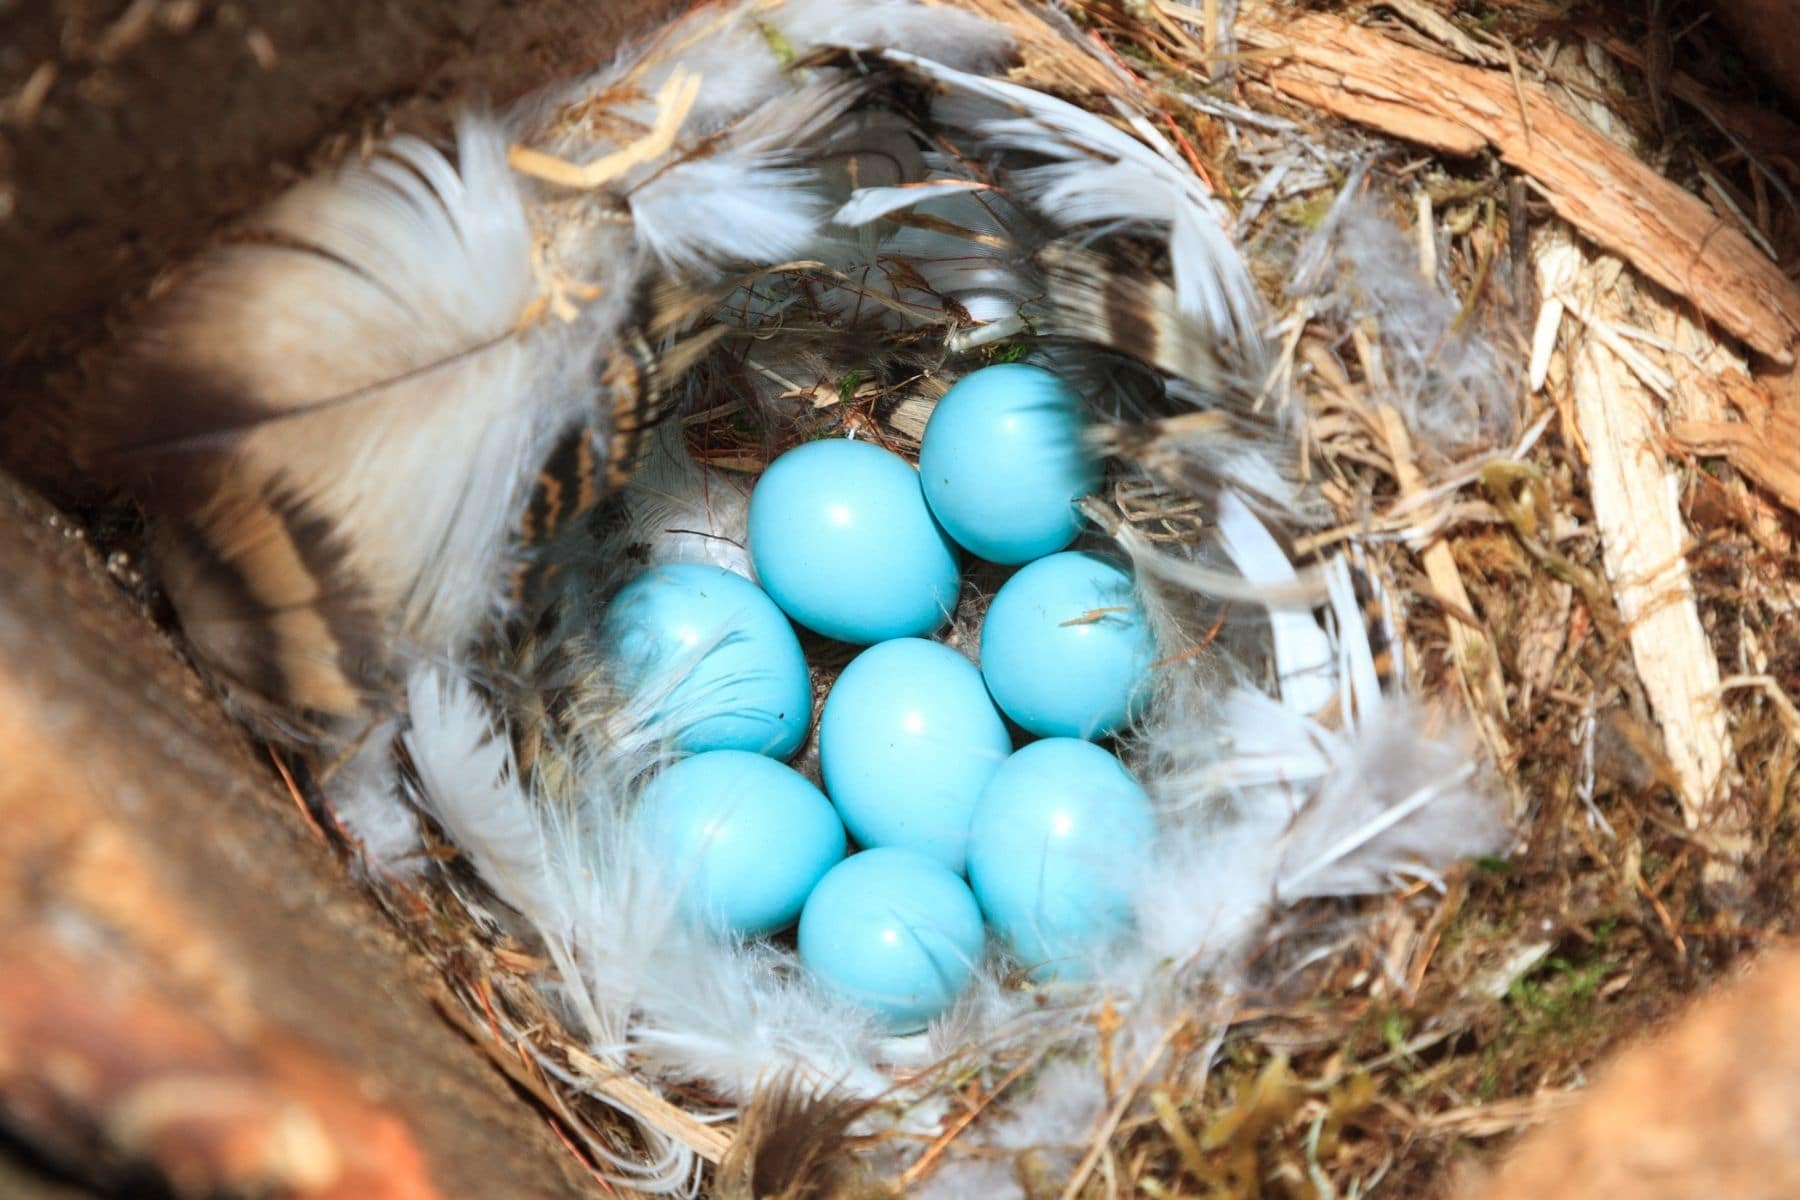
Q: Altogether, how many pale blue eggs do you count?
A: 8